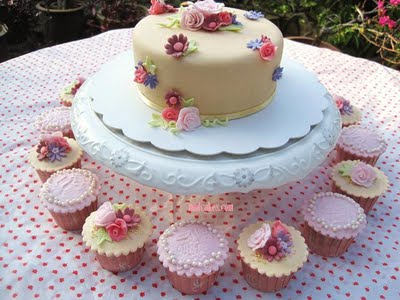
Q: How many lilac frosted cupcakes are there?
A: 5